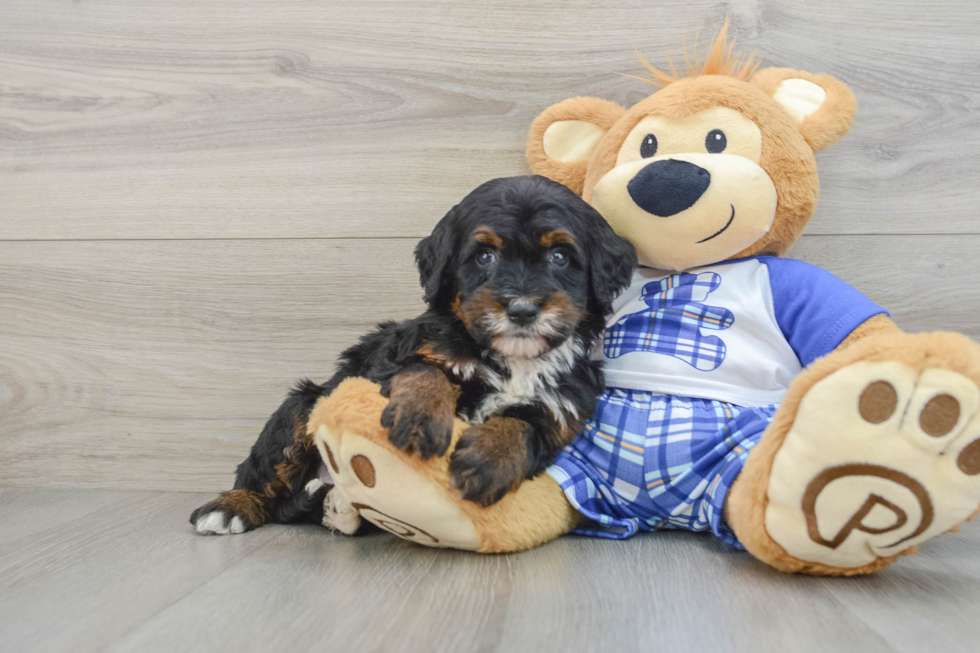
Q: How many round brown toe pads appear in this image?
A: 5